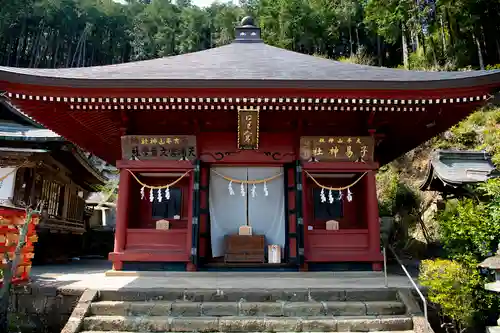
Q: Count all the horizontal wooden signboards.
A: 2